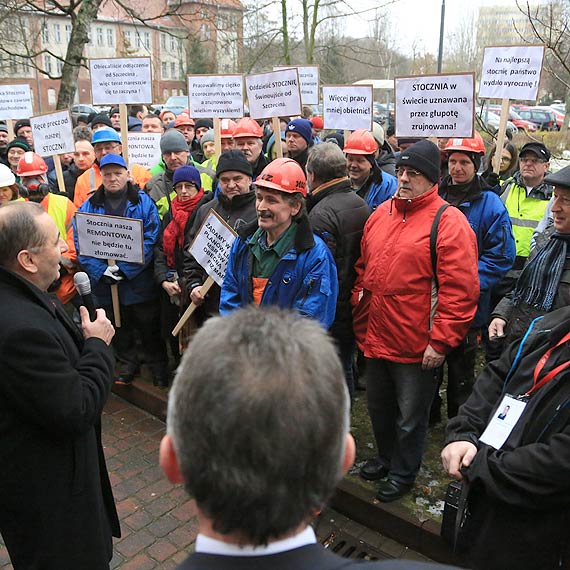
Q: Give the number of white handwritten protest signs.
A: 12